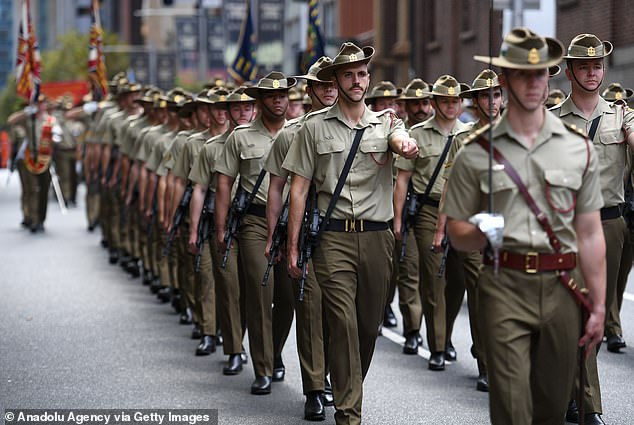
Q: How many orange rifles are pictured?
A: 0